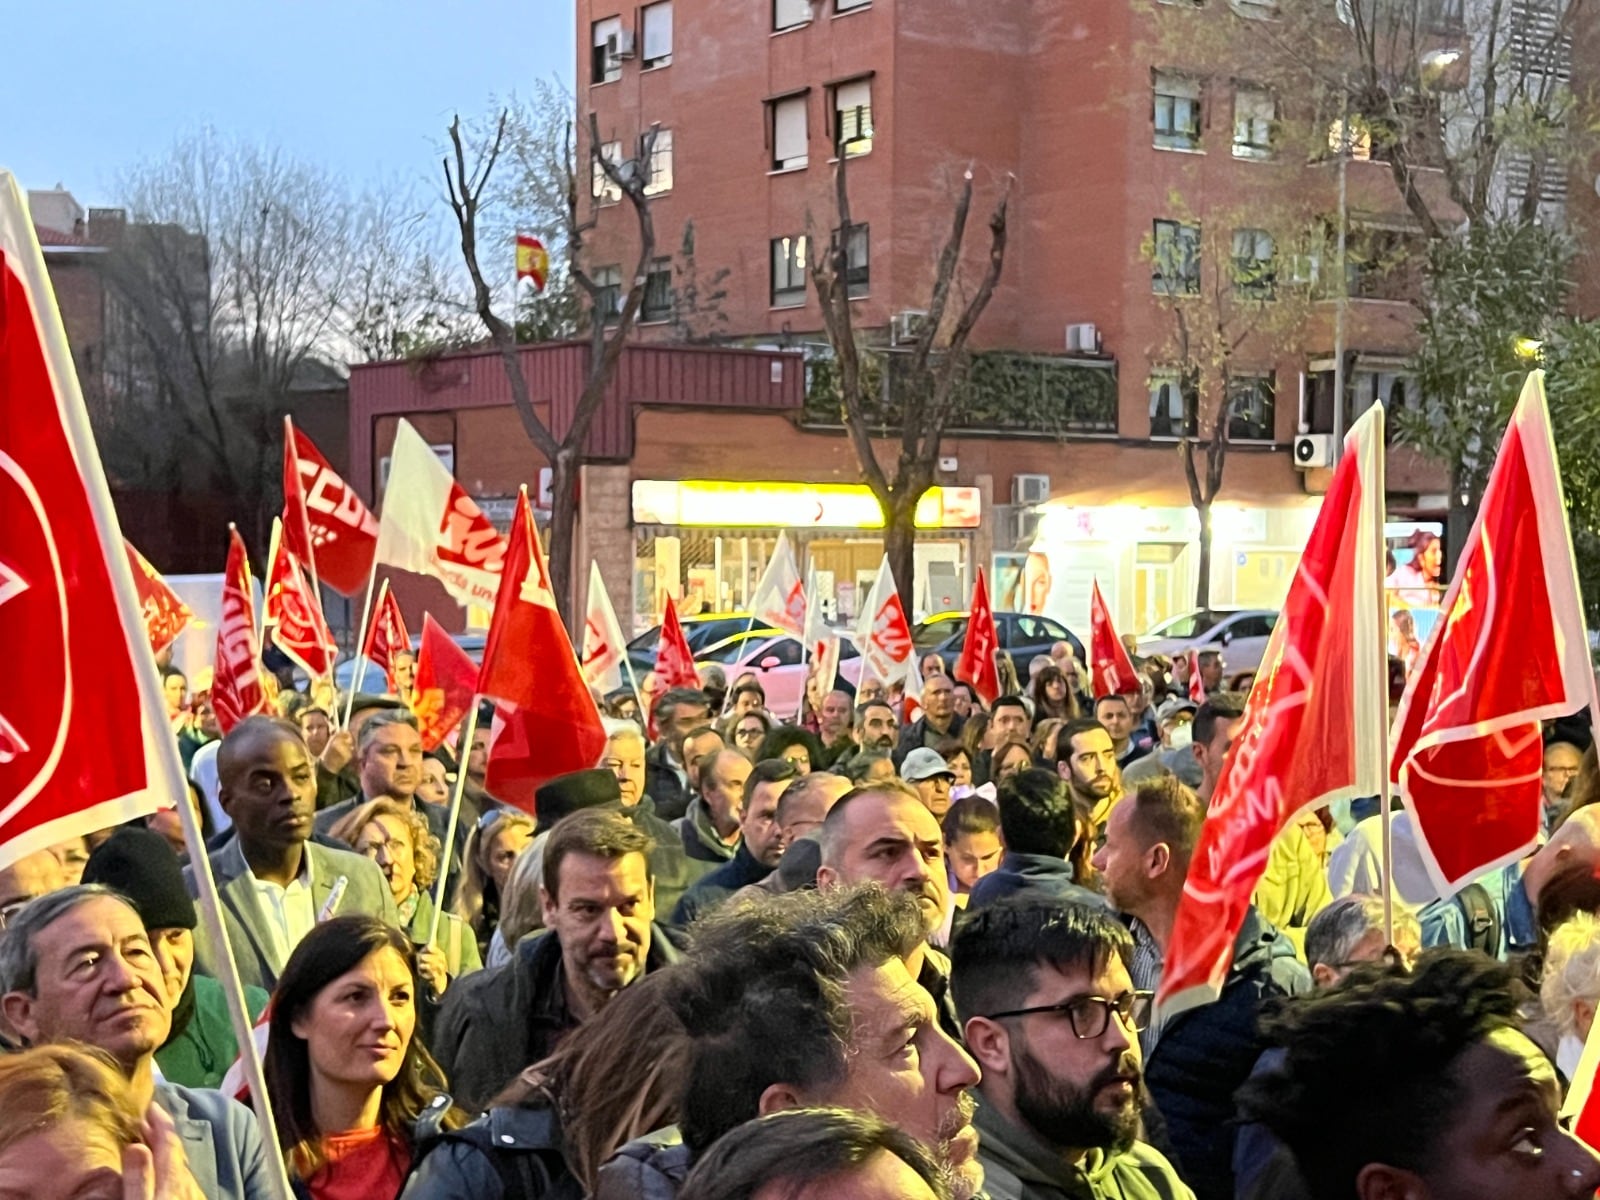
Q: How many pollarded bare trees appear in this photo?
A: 2